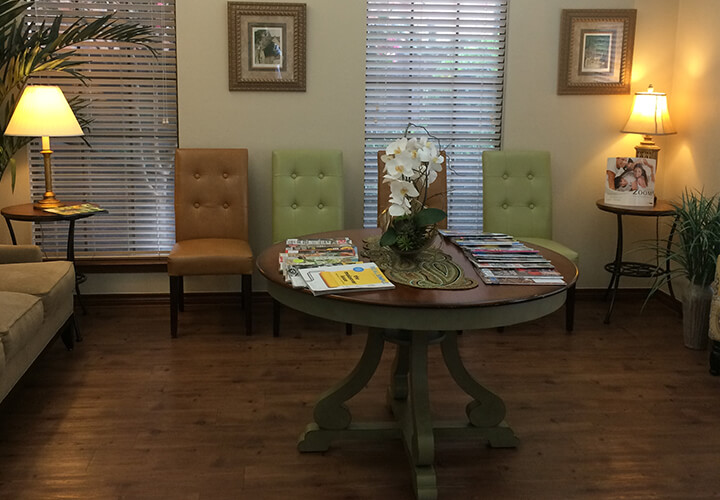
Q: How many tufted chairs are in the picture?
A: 4